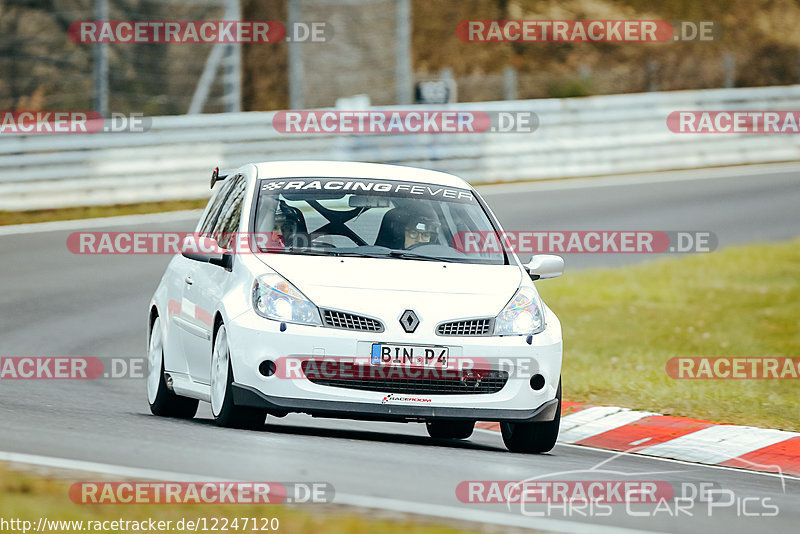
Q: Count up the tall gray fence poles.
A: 4